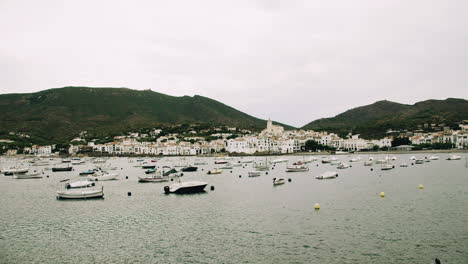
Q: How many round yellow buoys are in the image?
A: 3